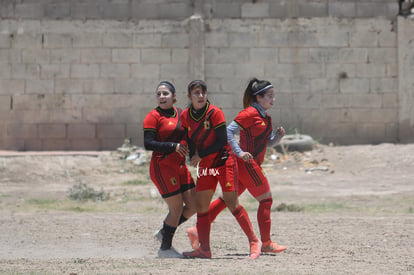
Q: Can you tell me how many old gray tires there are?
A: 1